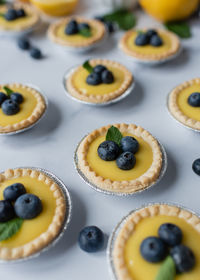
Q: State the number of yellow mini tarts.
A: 9